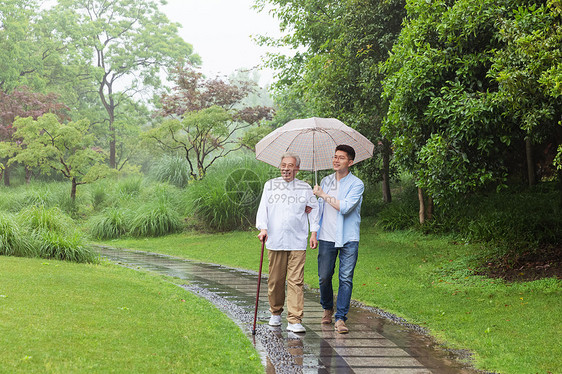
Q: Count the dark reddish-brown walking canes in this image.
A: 1